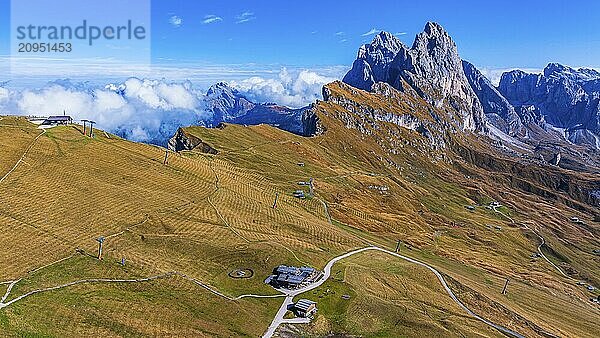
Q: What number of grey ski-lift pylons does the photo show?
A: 7